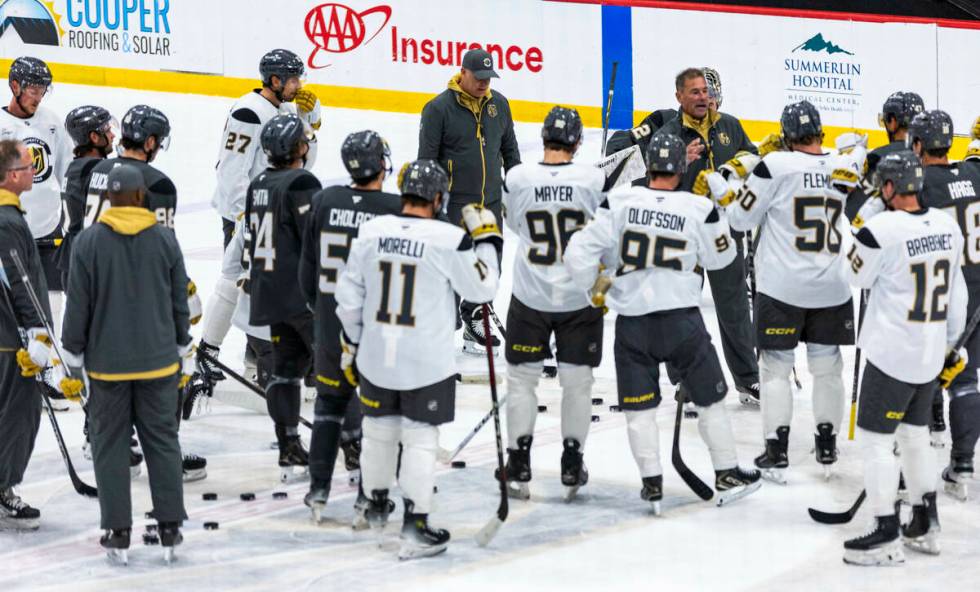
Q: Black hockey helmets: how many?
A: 13